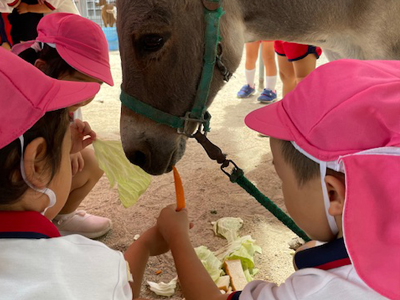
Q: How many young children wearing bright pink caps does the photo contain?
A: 3